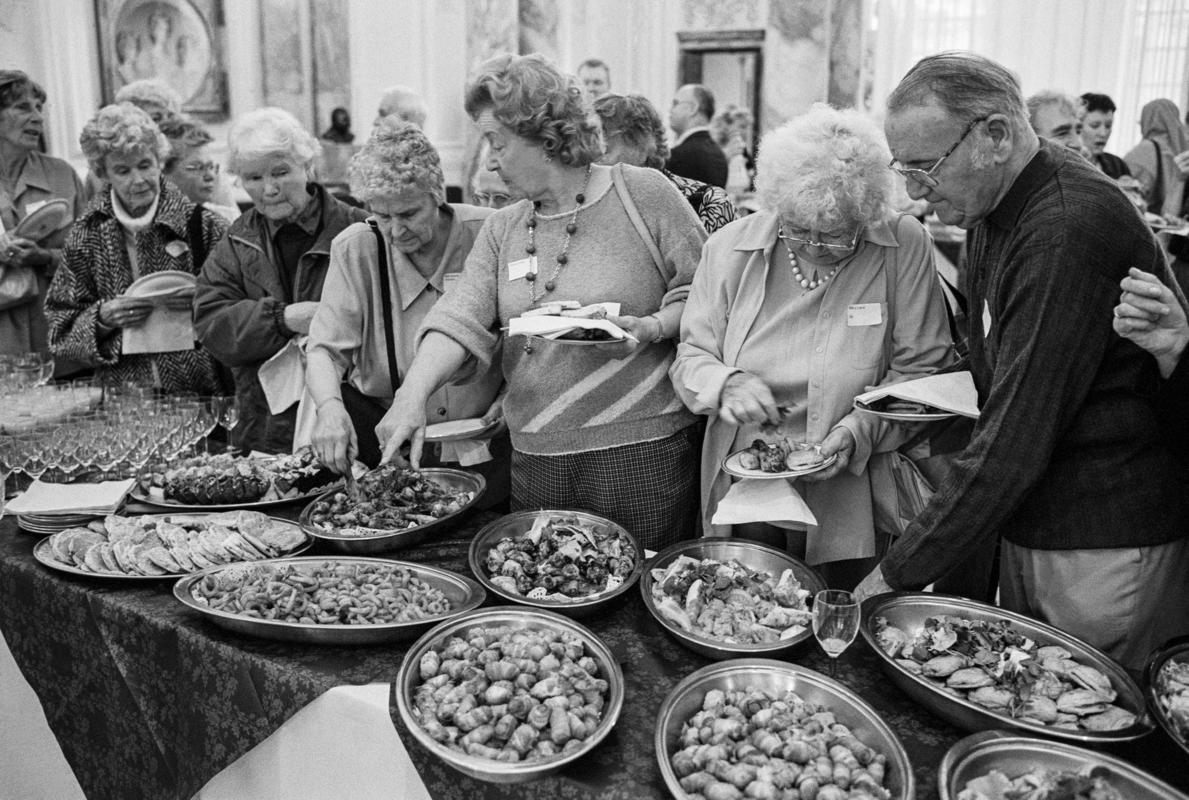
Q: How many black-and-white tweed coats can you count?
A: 1